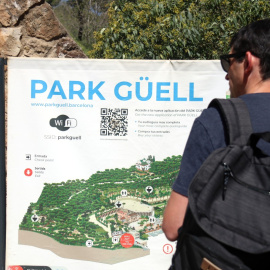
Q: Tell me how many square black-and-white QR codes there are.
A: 1